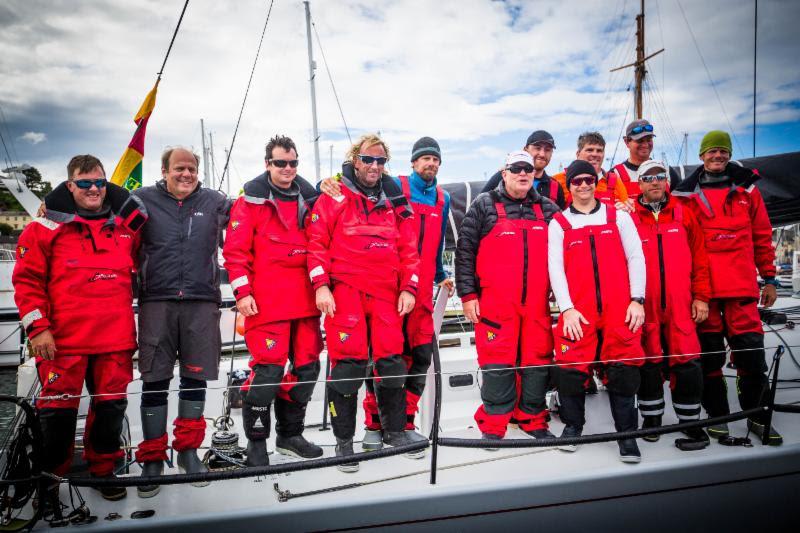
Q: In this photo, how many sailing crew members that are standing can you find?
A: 12